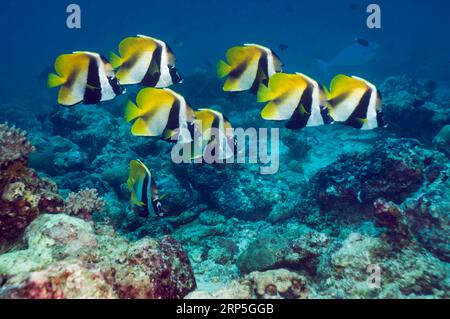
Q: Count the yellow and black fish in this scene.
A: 8